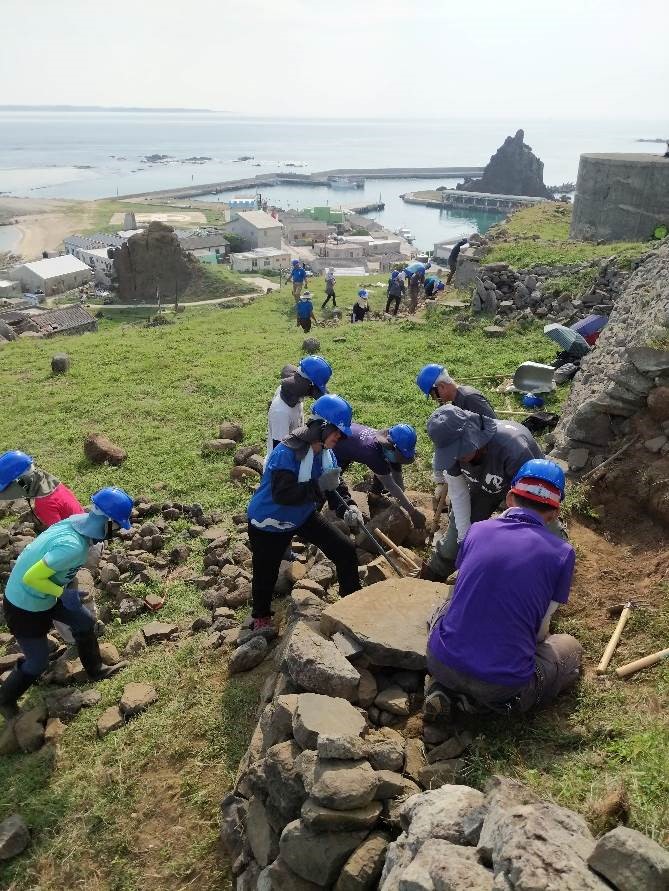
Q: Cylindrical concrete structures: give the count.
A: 1